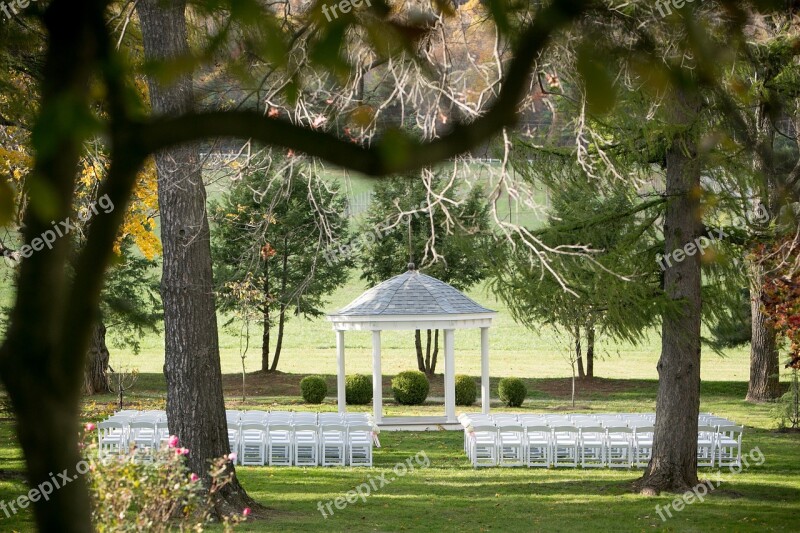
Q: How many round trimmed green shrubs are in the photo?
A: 5